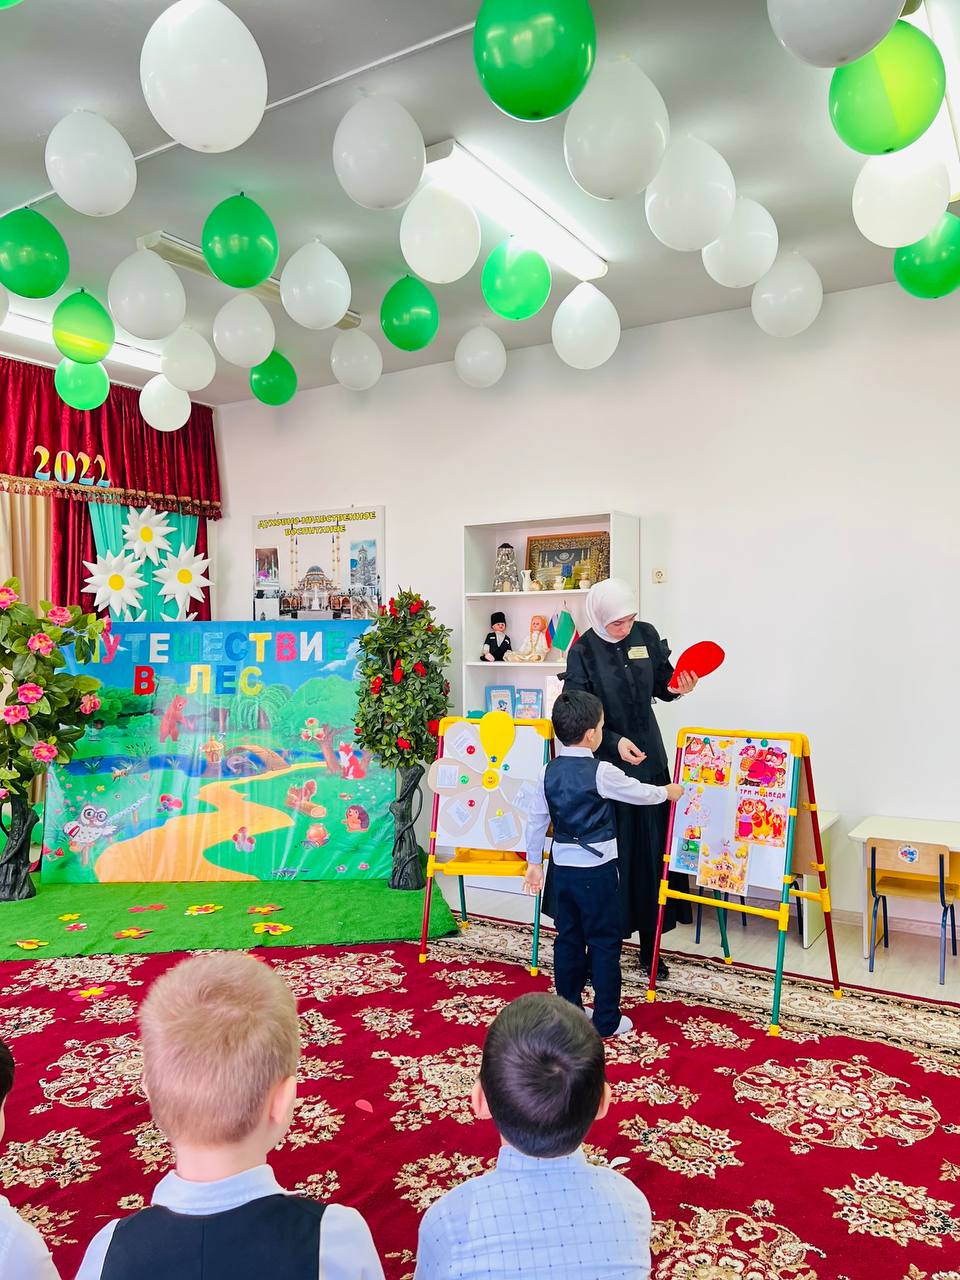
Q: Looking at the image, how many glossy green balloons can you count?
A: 11